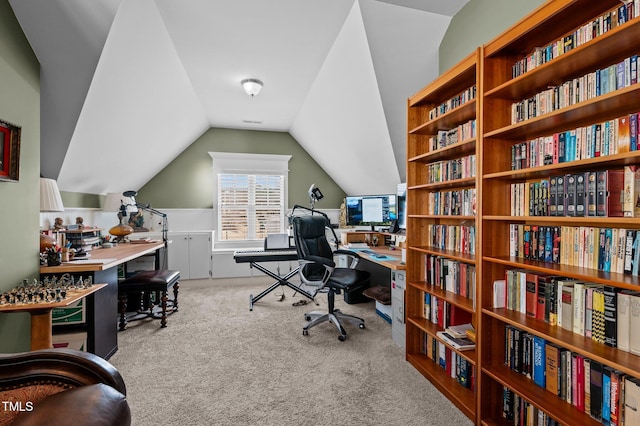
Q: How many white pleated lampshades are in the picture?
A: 2